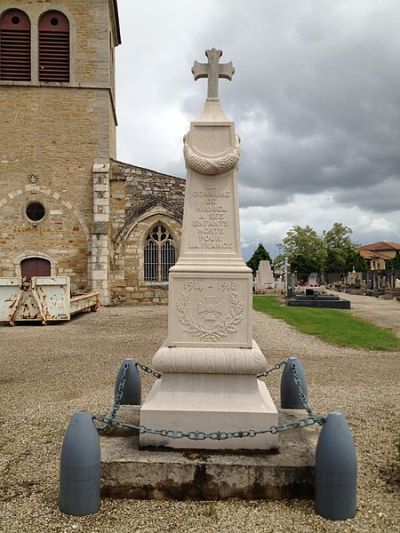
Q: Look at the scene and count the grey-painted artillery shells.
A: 4